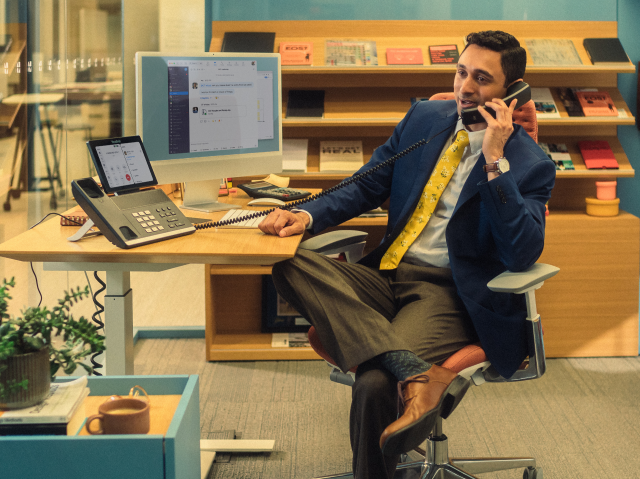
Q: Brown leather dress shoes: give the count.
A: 1